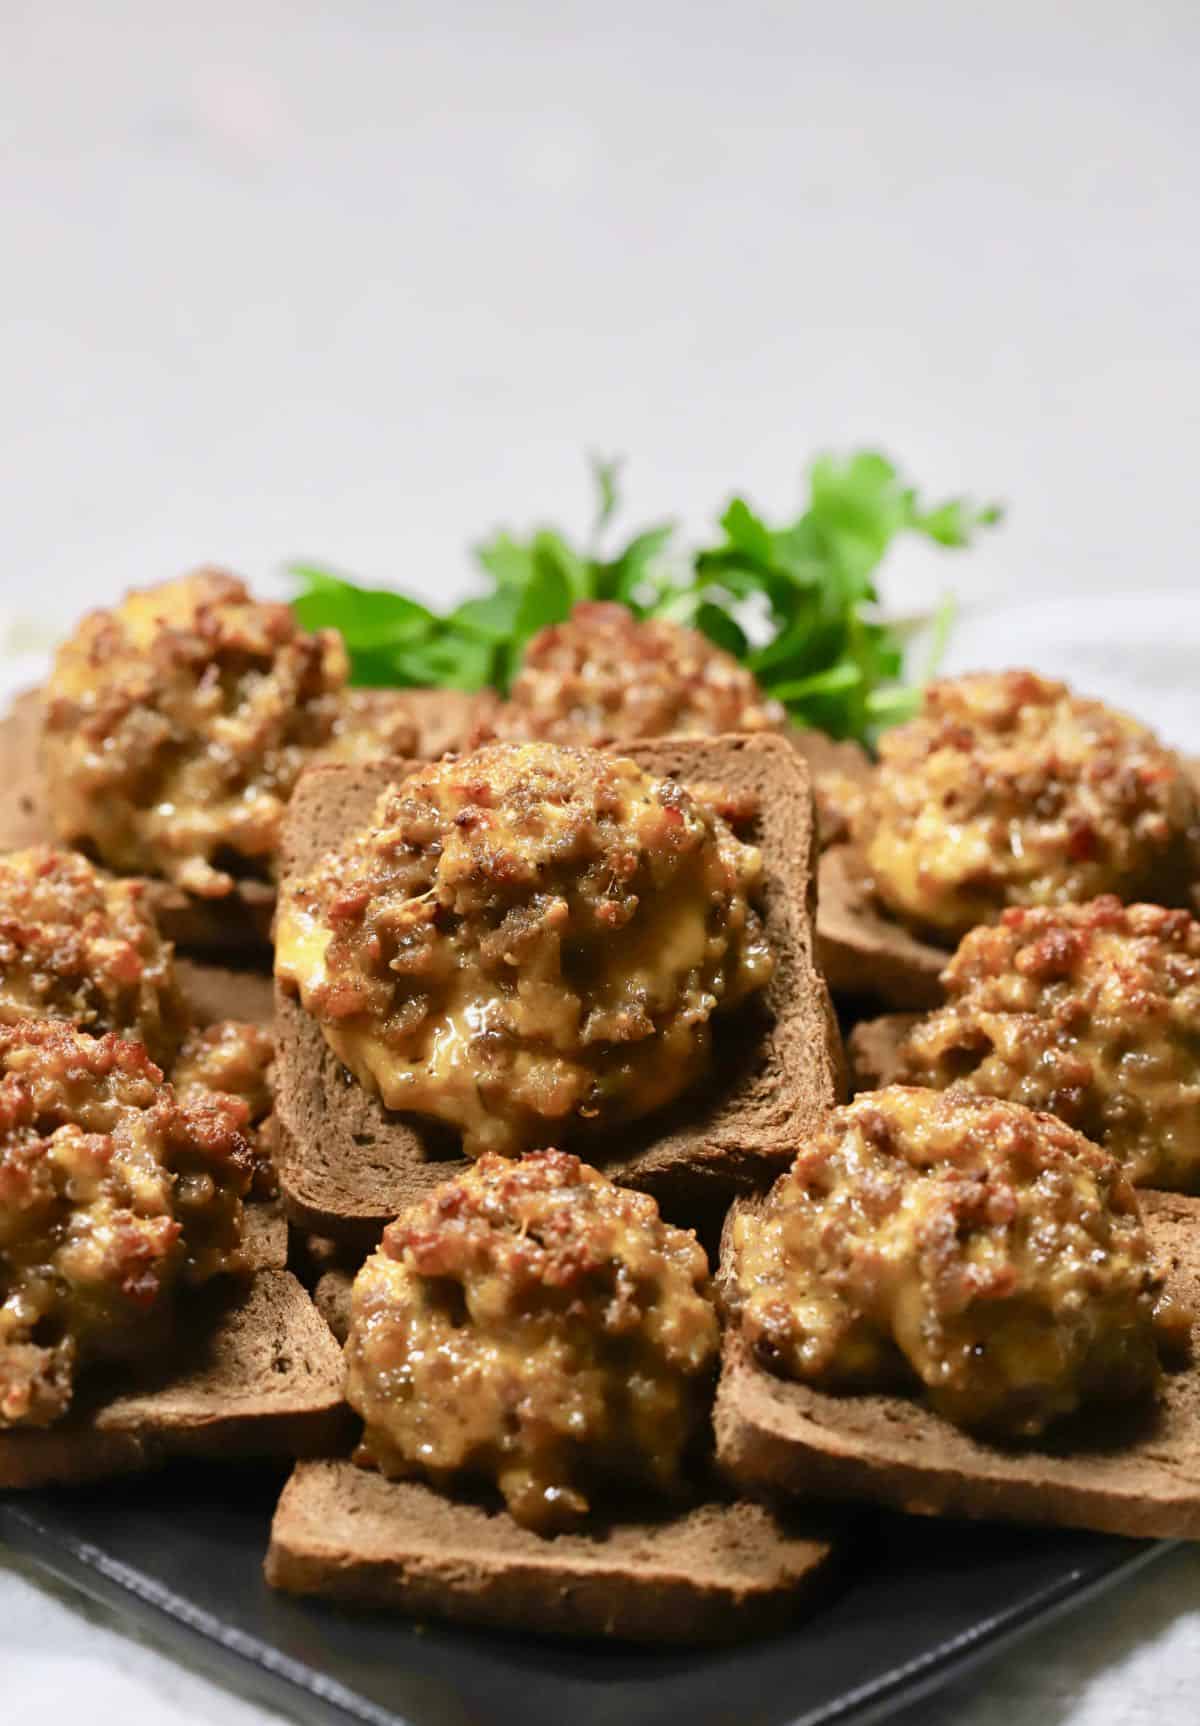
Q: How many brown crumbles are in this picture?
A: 9